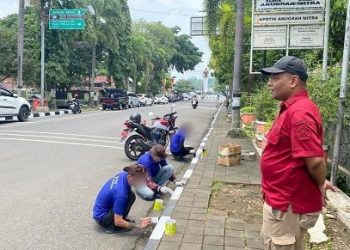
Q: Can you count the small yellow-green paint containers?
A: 3